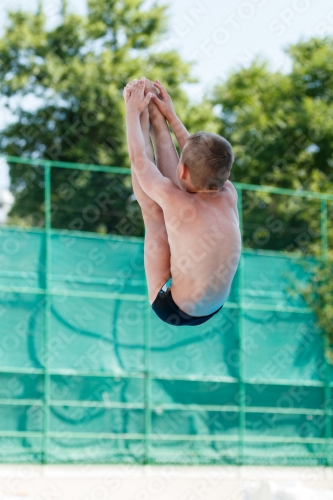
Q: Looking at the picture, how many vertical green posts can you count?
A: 4